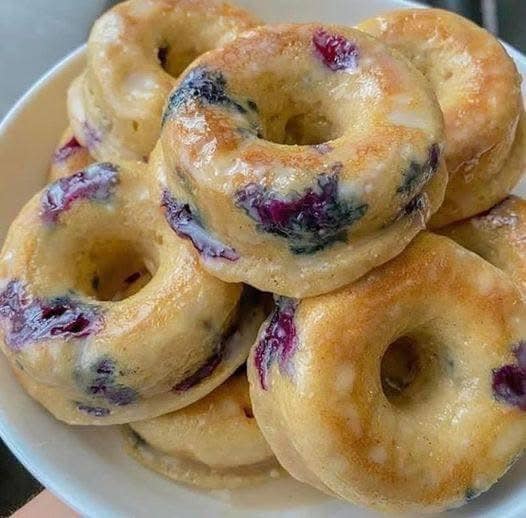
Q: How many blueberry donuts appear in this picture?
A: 8